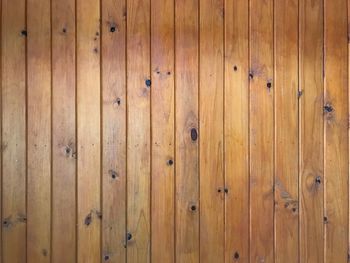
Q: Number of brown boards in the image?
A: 14